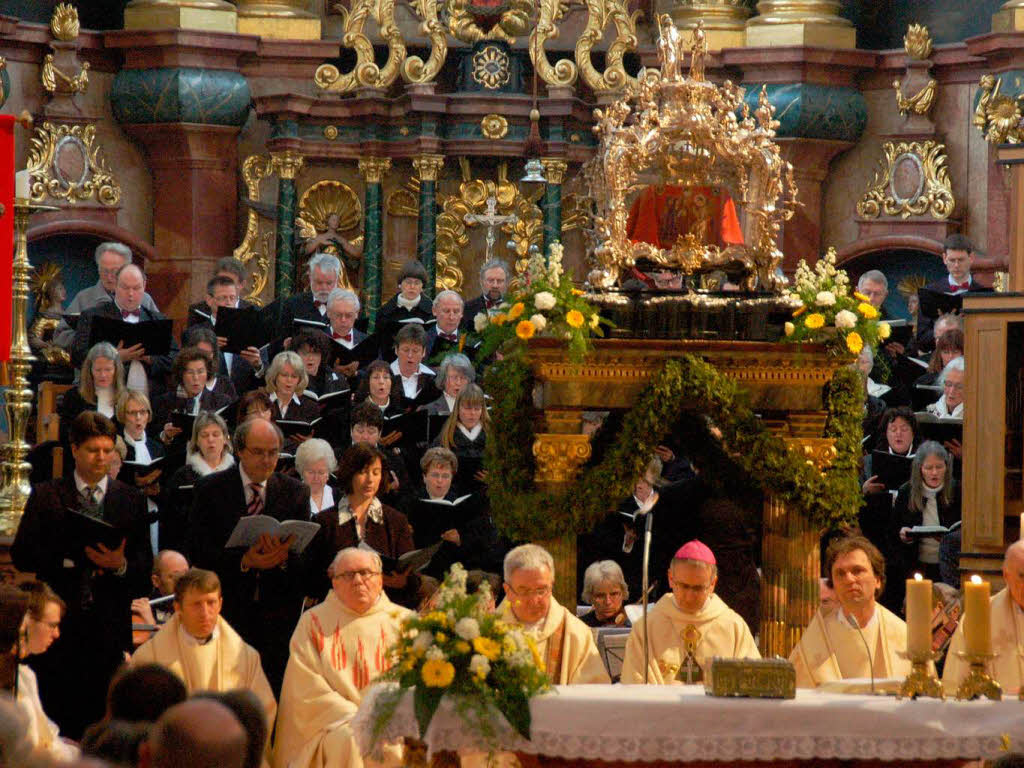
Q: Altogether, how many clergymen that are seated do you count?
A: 6